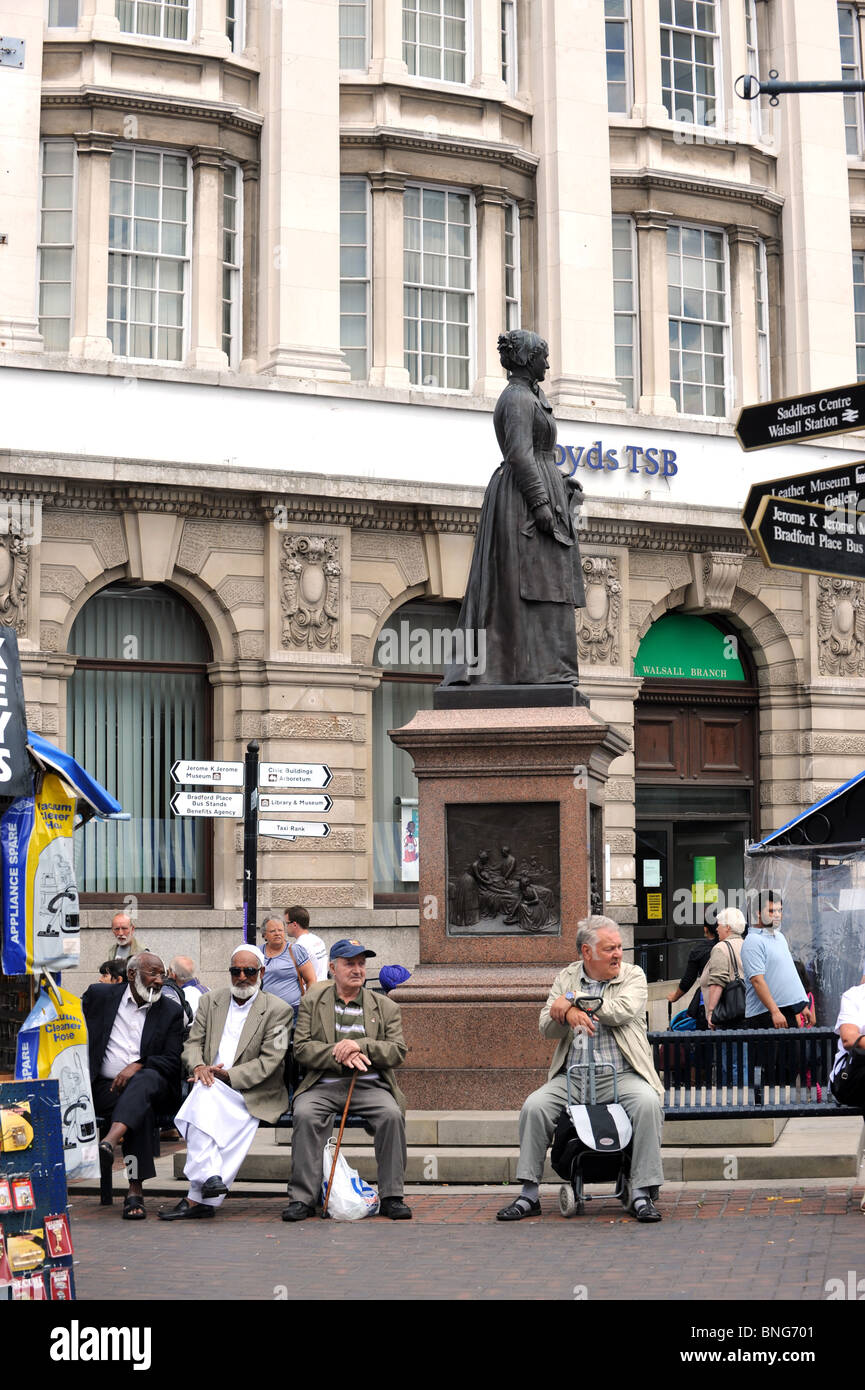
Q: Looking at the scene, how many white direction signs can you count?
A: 5